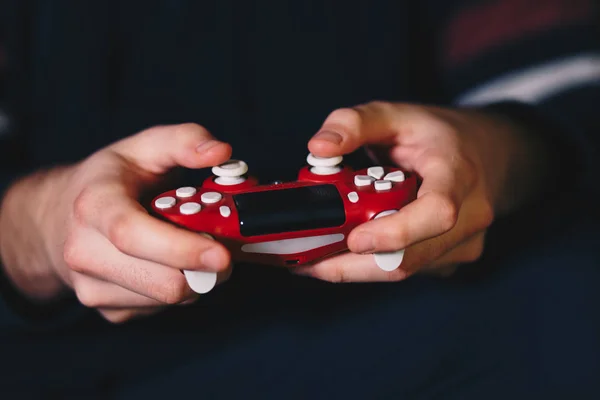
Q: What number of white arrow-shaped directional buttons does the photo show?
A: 4